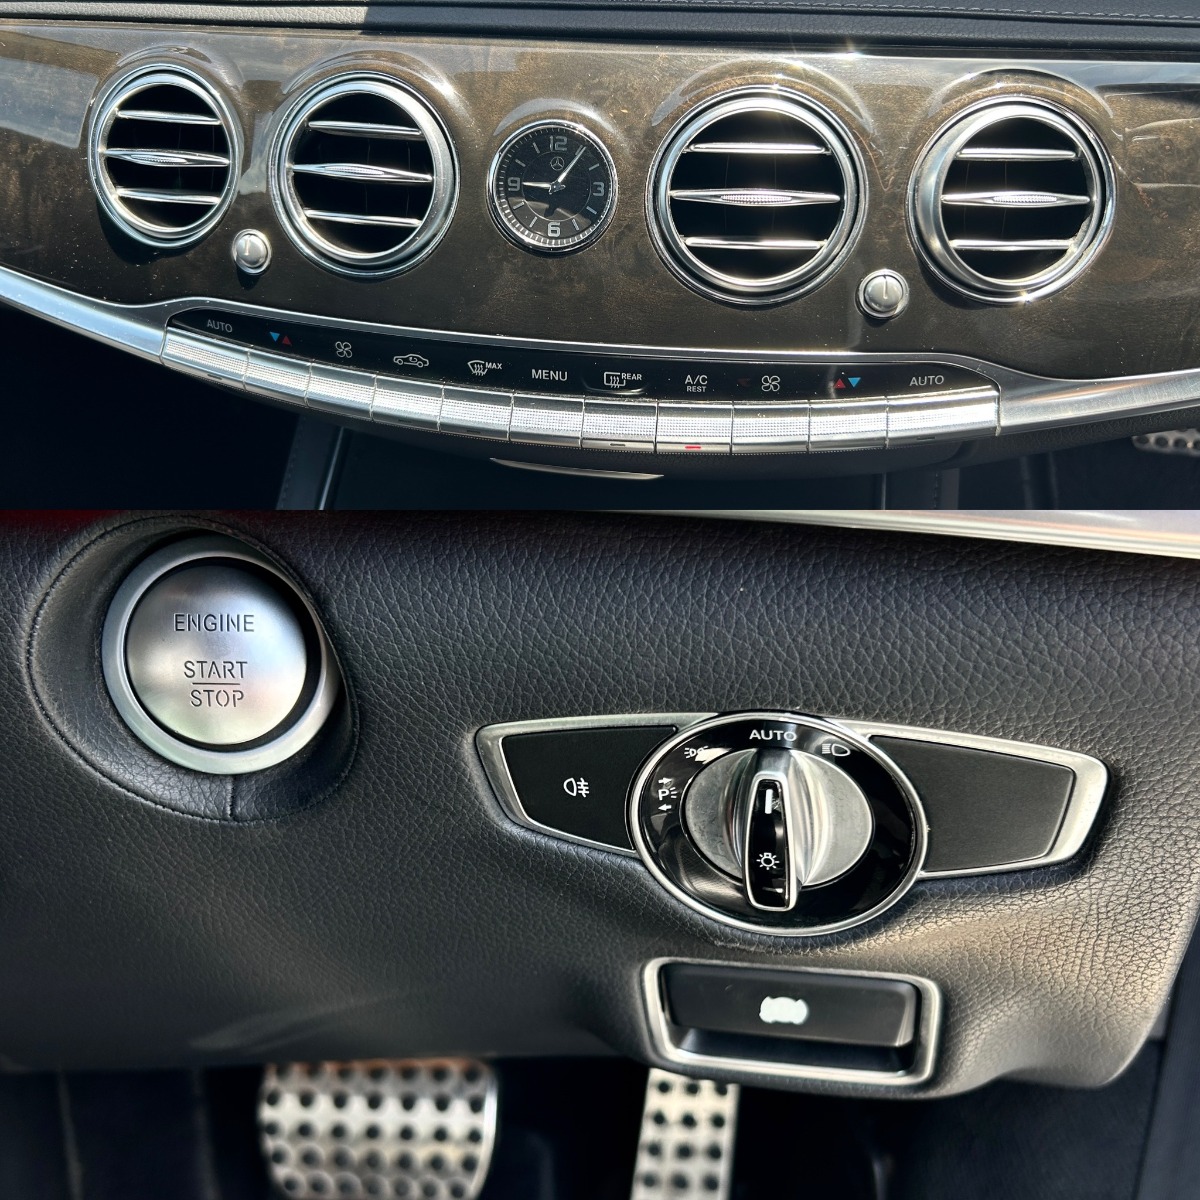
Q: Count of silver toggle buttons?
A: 11